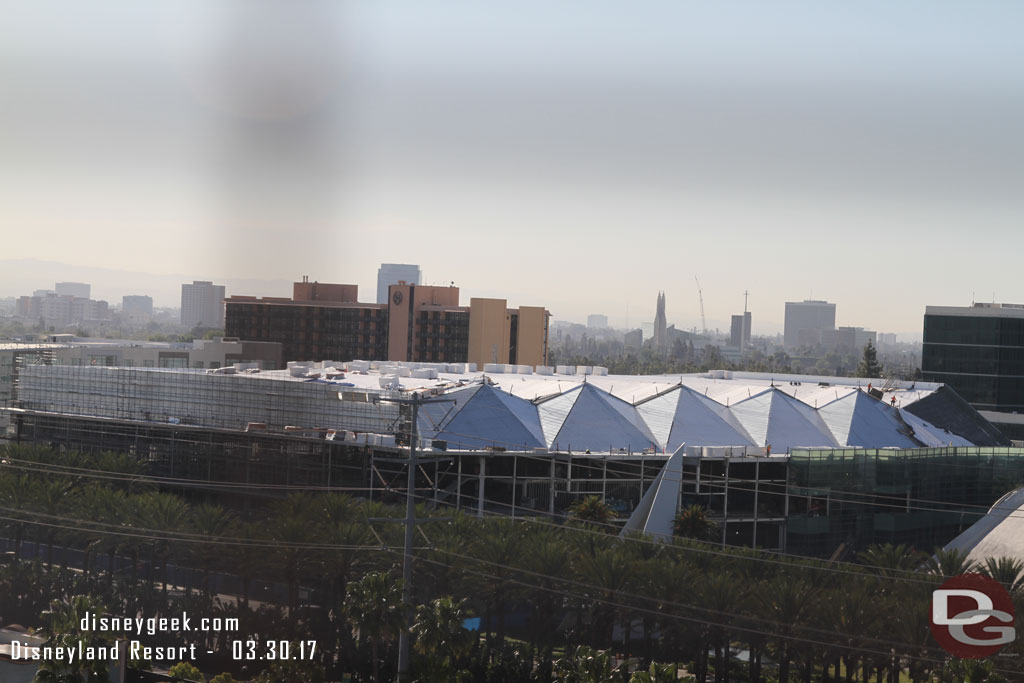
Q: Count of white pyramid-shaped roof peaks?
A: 5